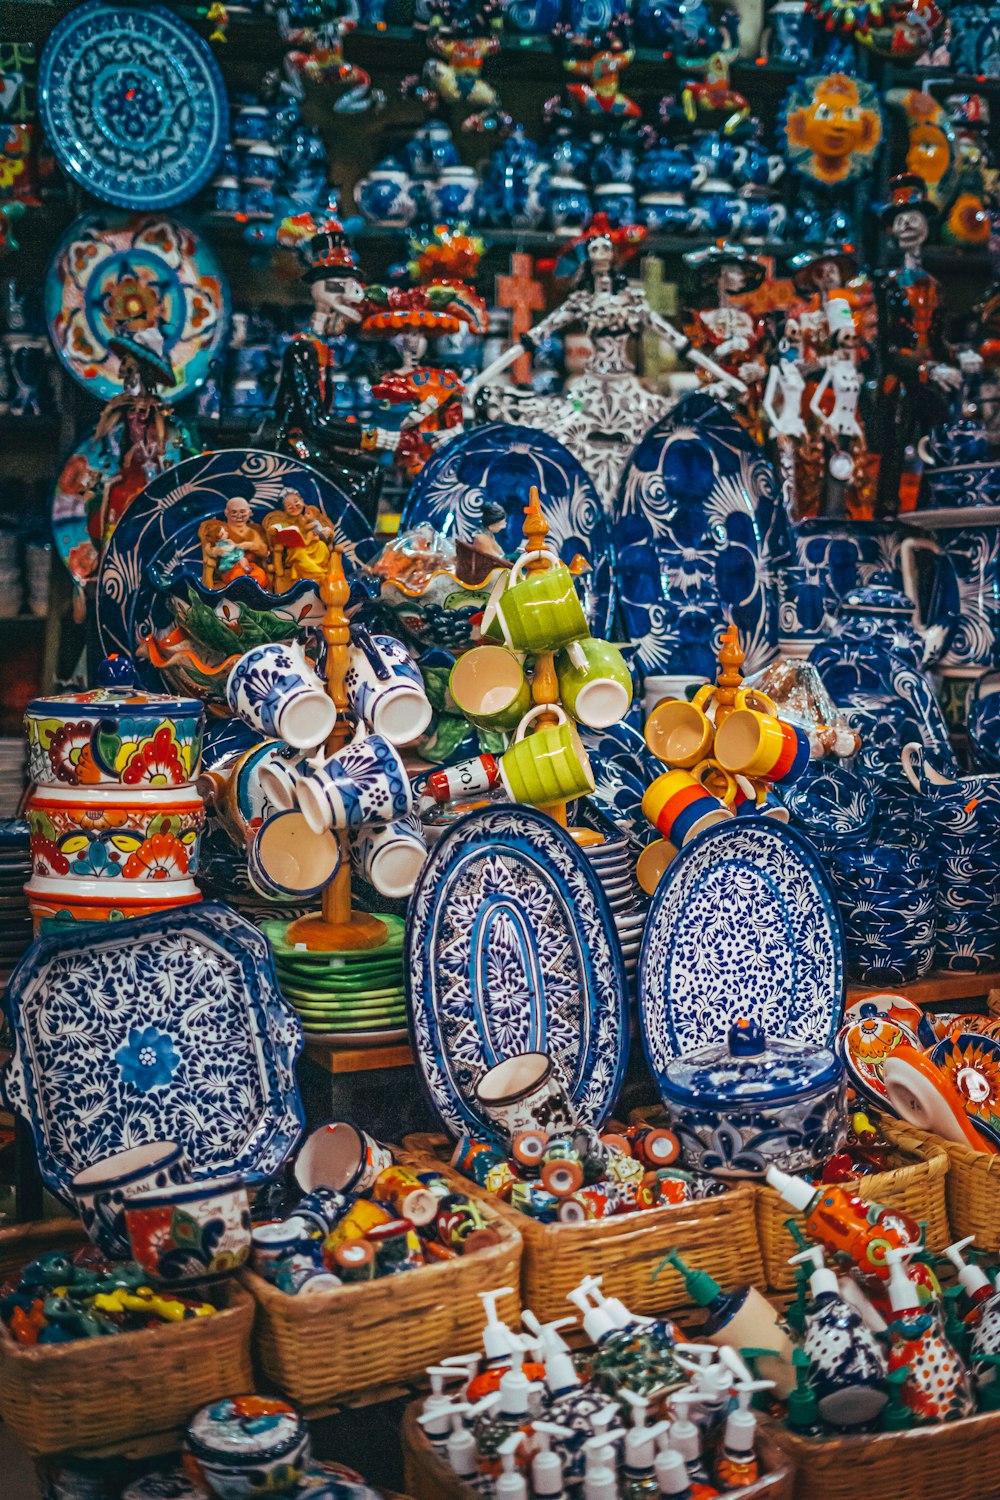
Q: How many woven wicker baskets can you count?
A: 7